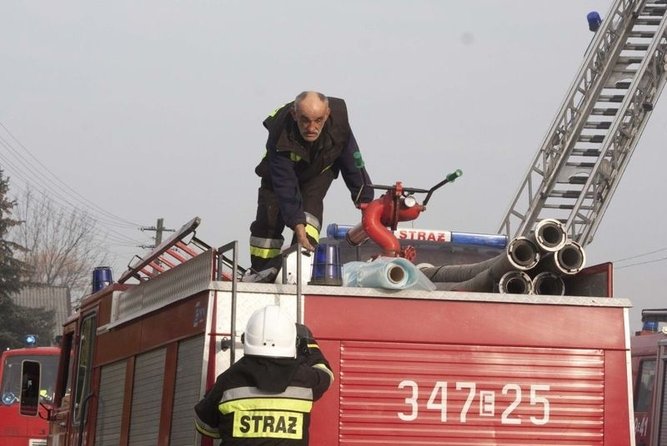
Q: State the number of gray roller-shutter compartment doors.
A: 3